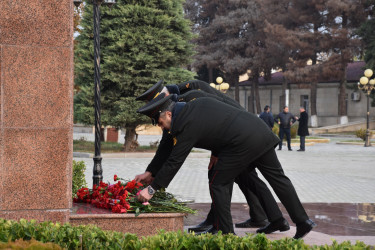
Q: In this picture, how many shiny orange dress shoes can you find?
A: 0